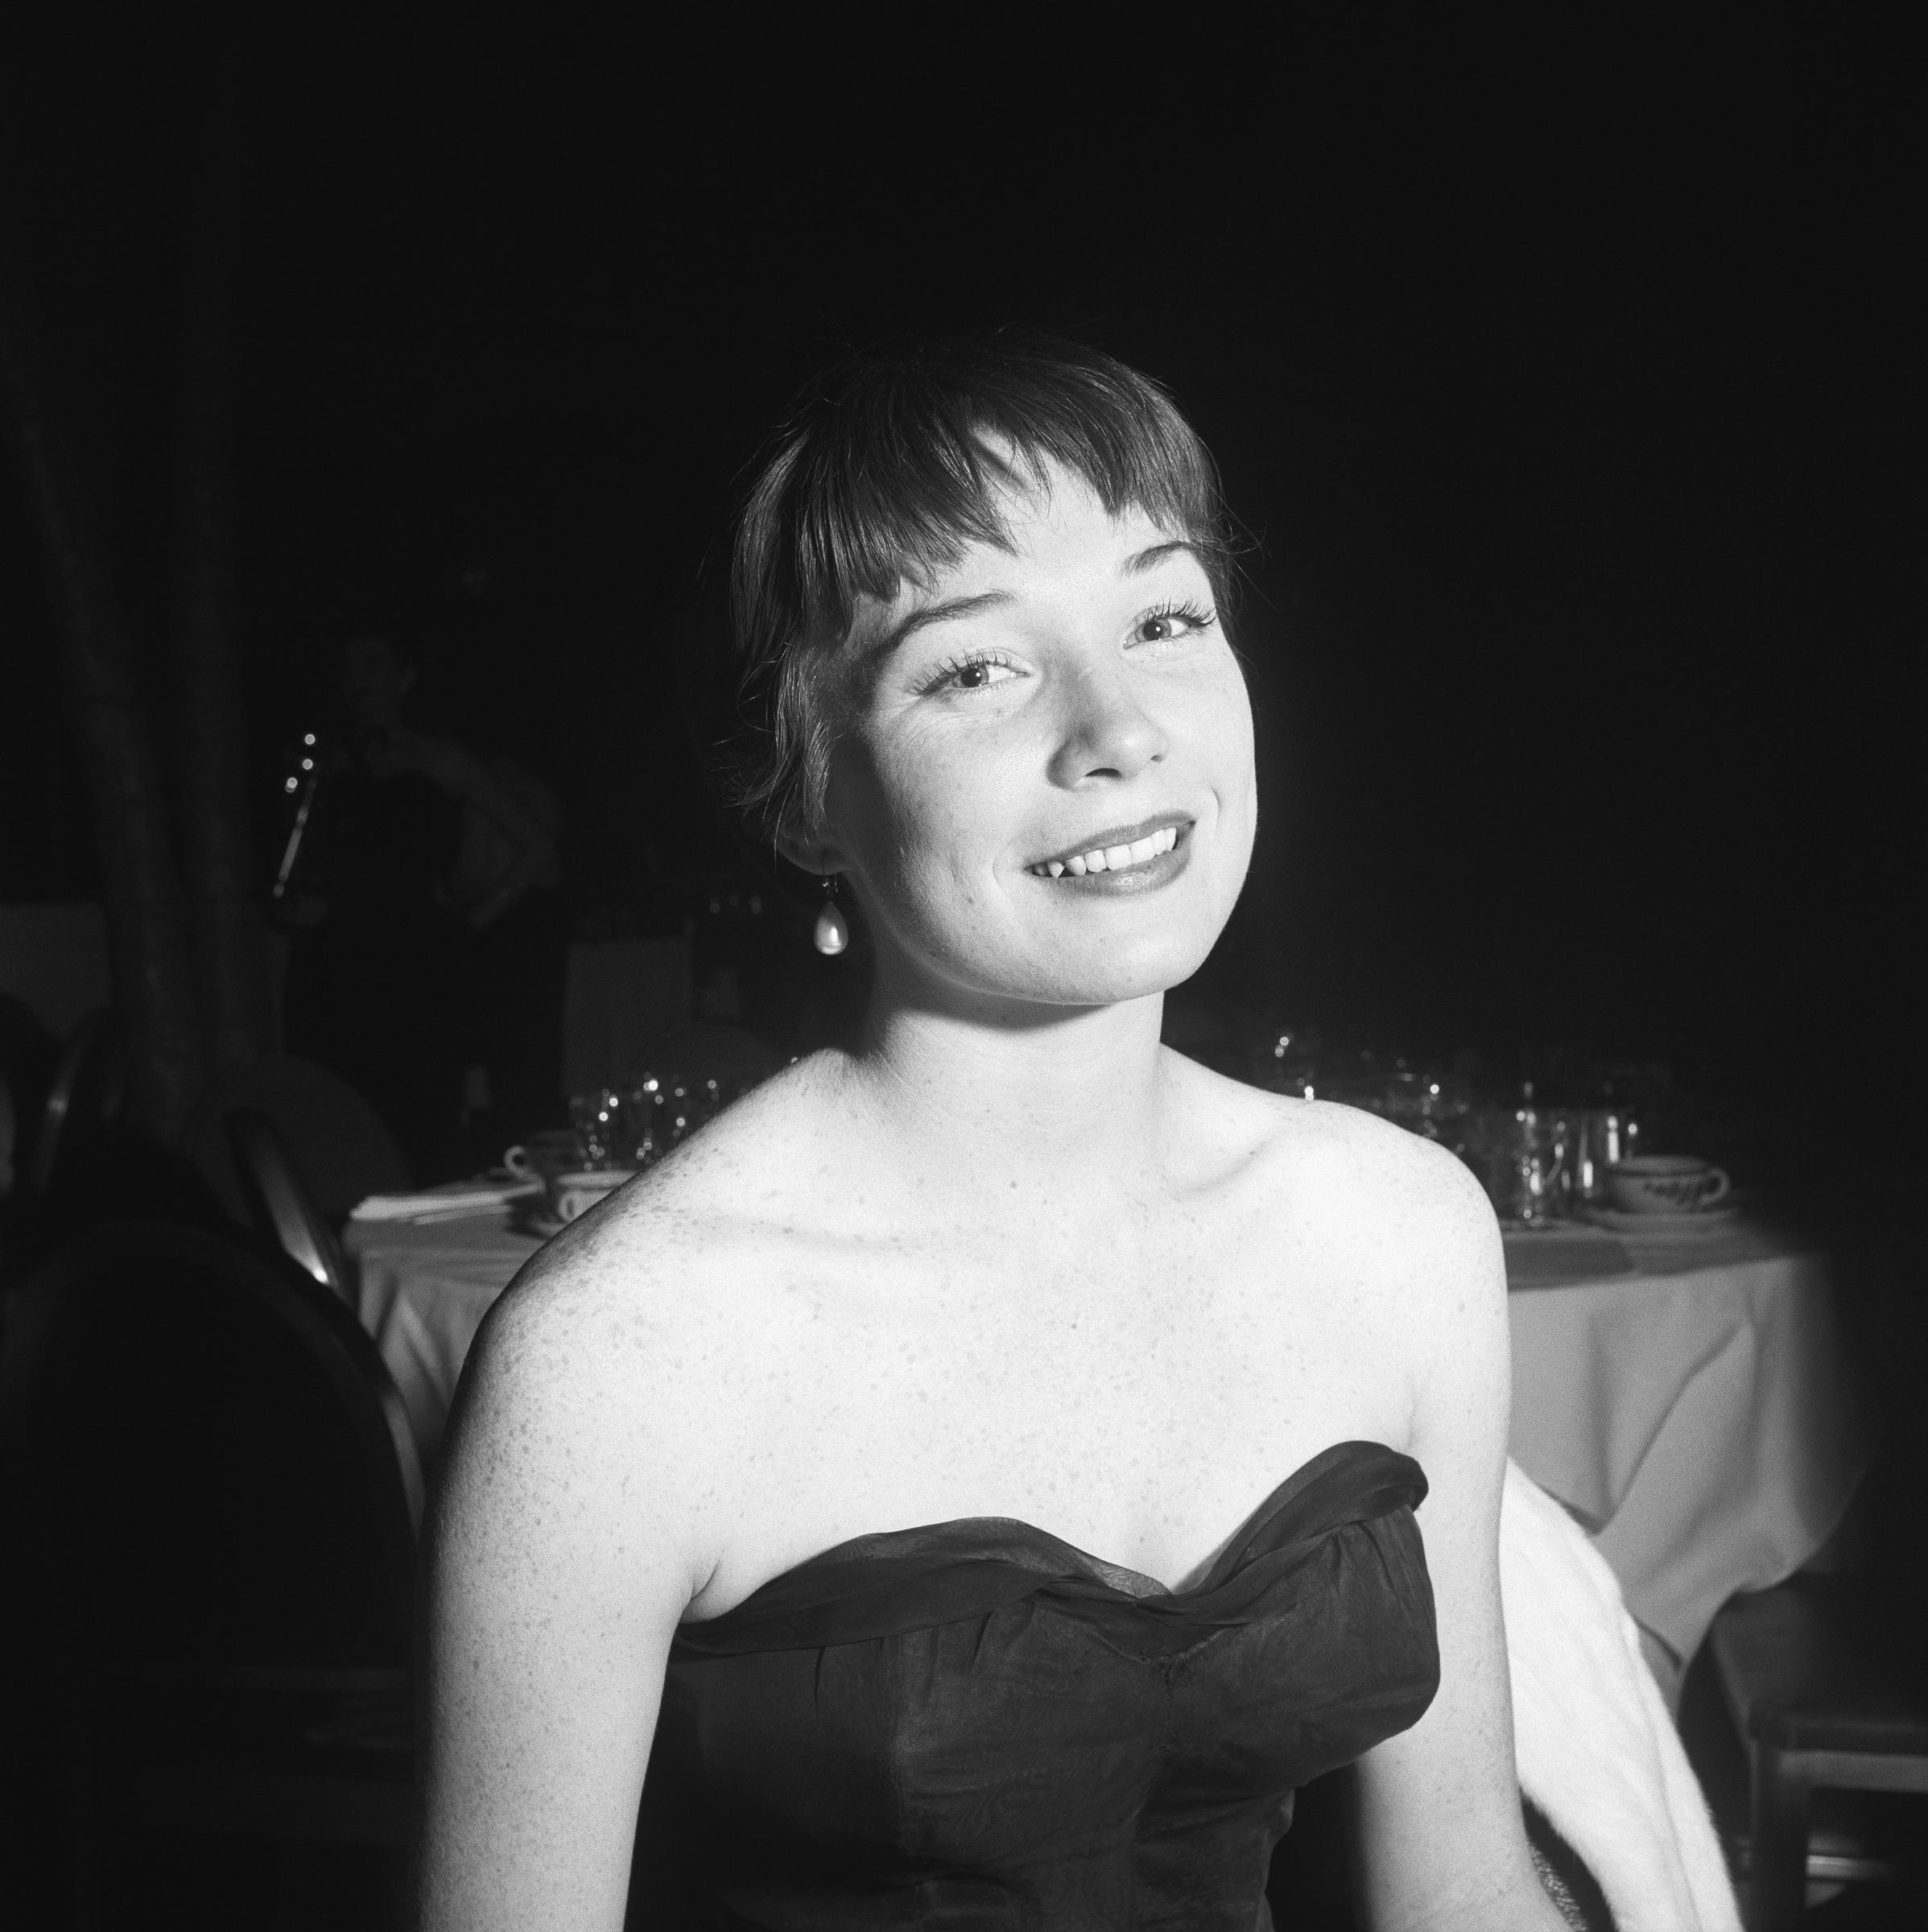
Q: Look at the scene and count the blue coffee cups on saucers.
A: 0